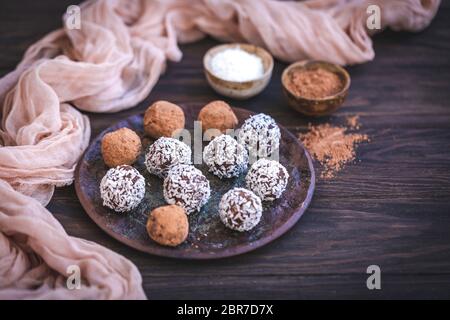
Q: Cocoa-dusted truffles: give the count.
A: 4